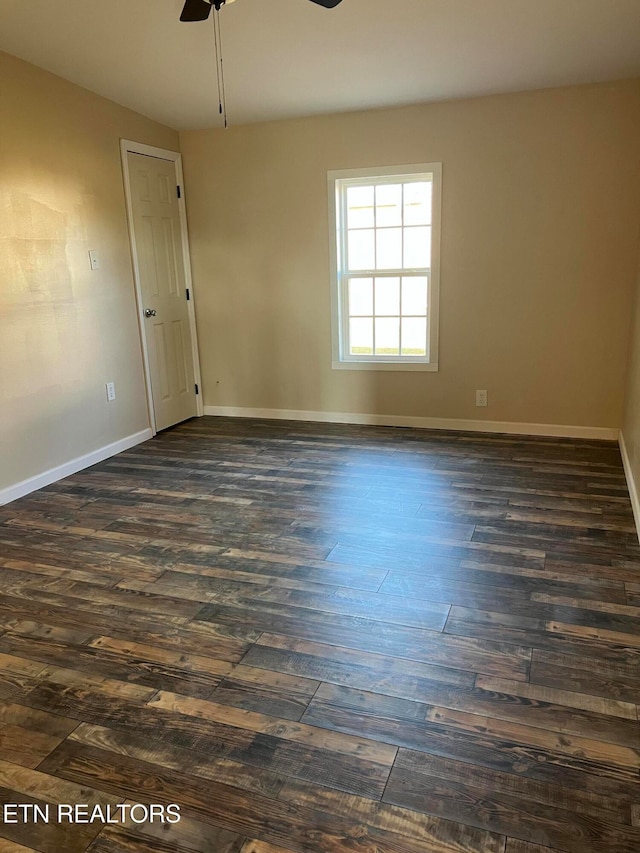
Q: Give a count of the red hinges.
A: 0